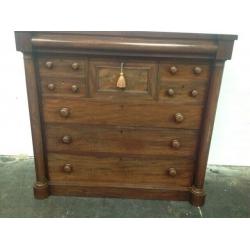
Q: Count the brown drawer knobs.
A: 14